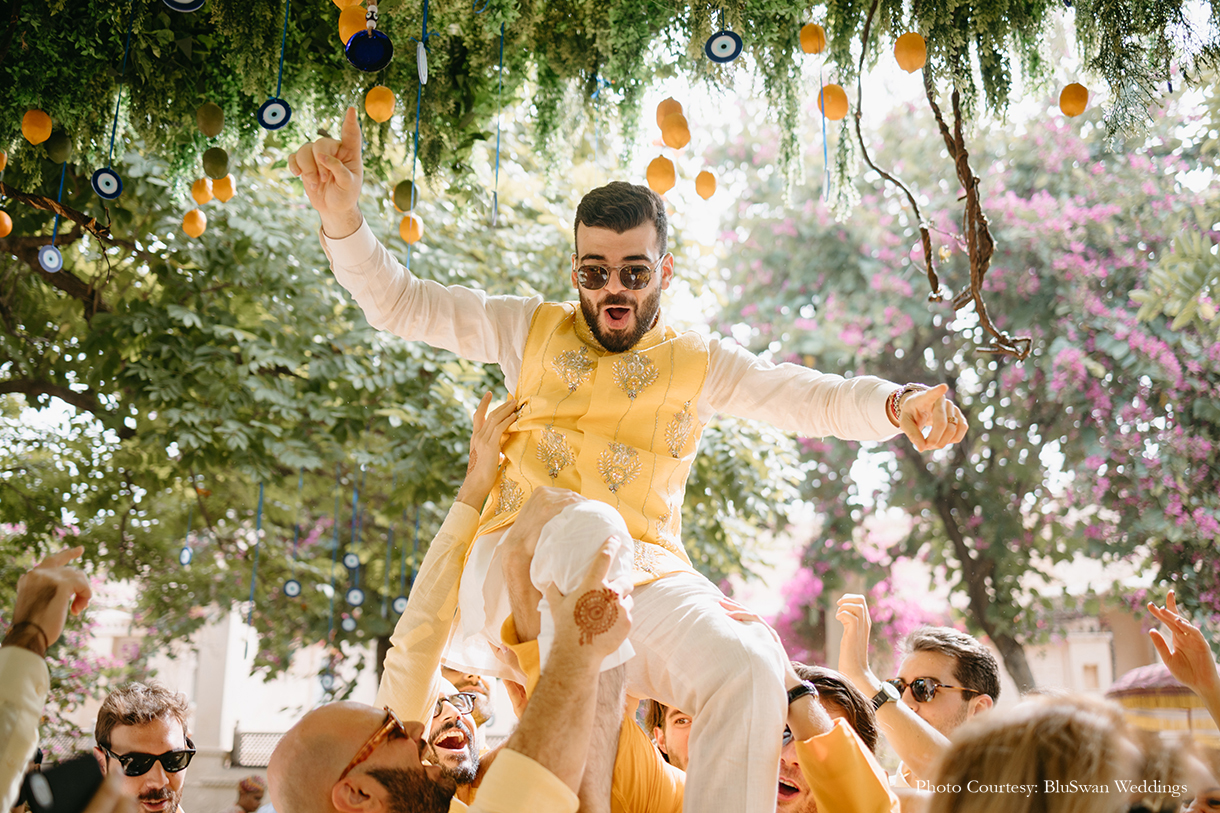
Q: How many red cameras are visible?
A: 0